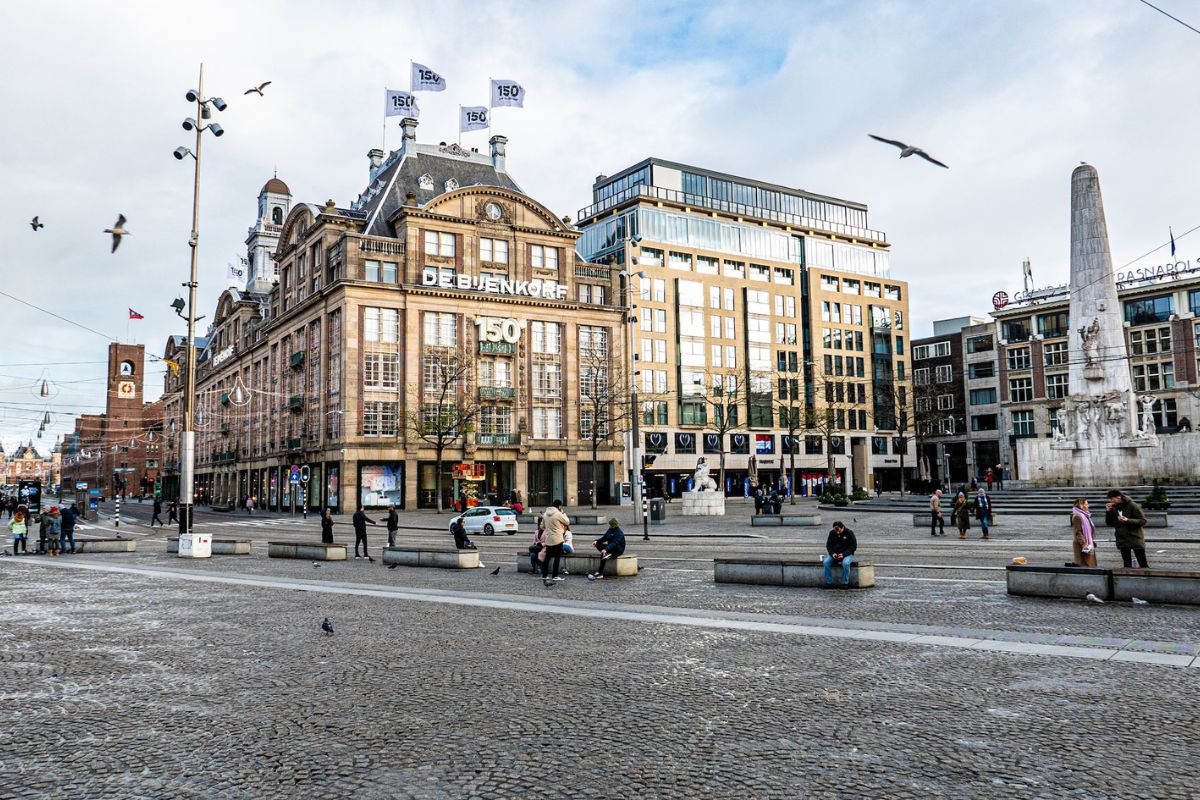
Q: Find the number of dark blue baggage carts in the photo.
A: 0